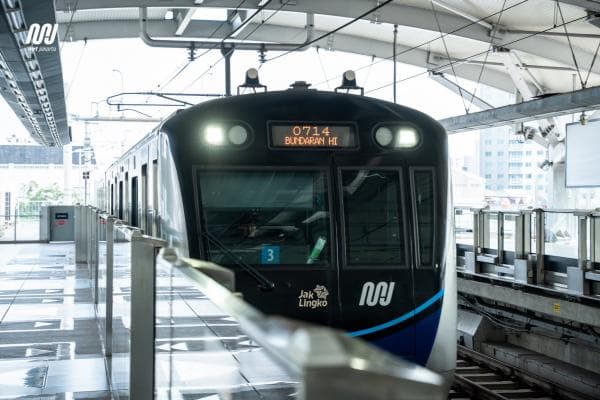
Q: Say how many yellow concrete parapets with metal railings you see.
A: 0